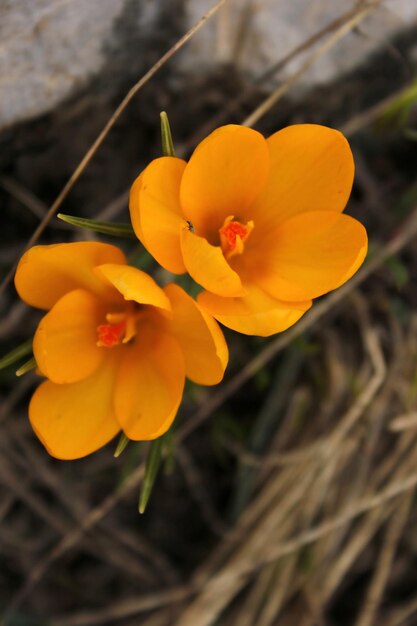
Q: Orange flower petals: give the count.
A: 12